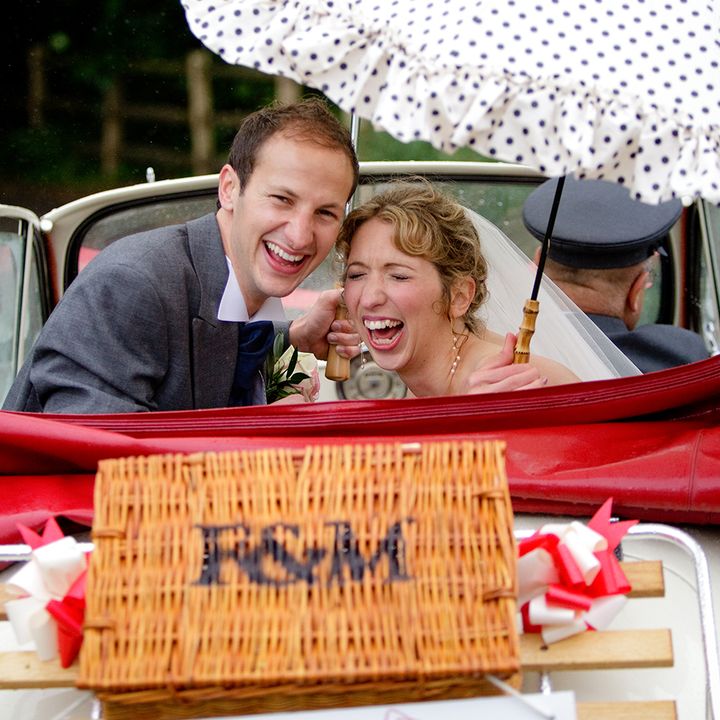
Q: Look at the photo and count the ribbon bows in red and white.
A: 2